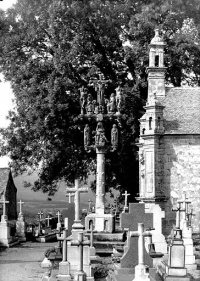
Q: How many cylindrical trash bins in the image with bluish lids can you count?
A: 0